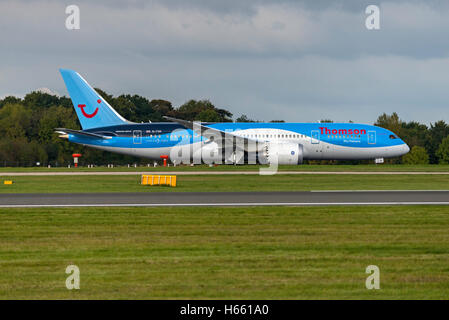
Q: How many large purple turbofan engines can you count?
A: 0